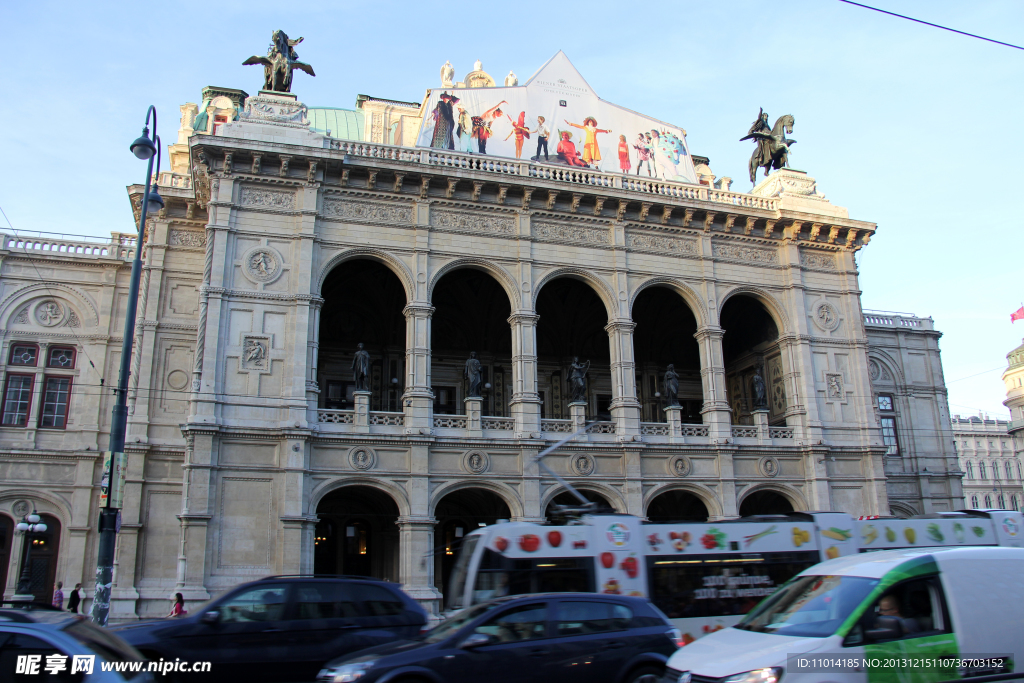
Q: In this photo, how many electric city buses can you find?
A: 1